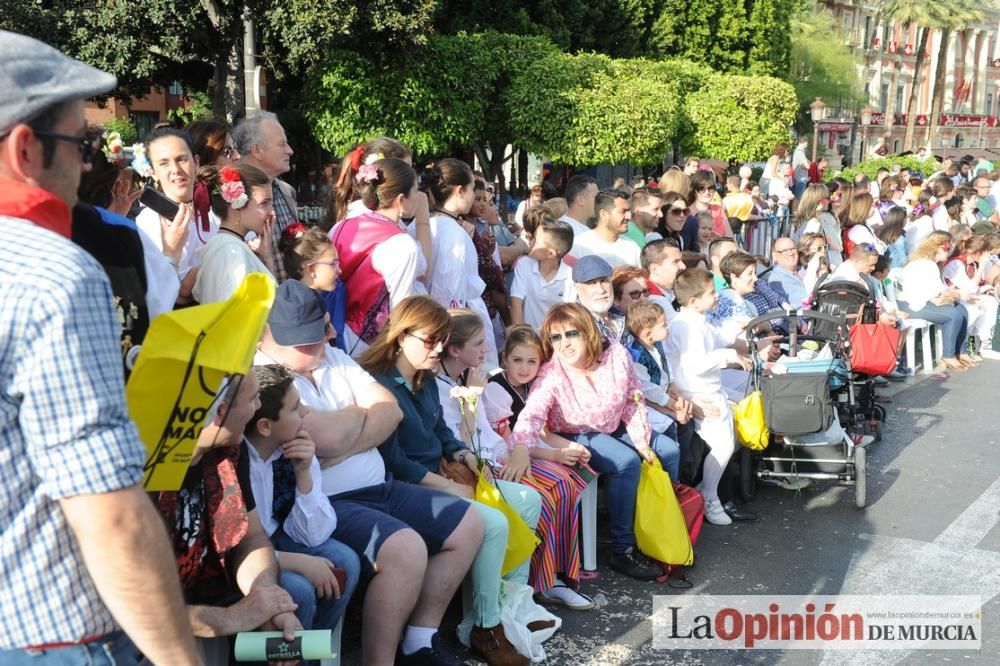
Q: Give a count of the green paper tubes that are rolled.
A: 1